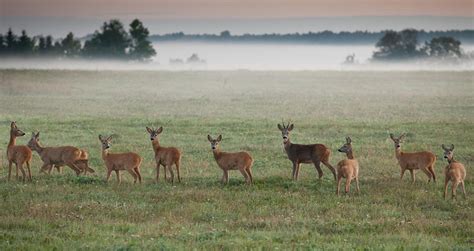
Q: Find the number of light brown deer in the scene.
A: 9